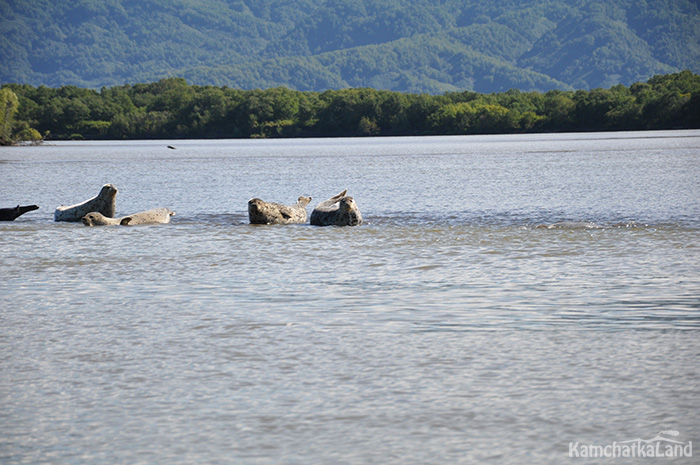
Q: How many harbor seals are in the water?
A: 5